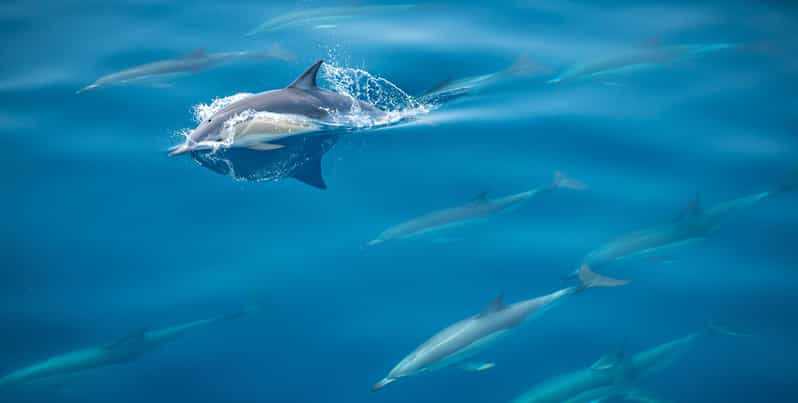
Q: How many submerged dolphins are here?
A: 9